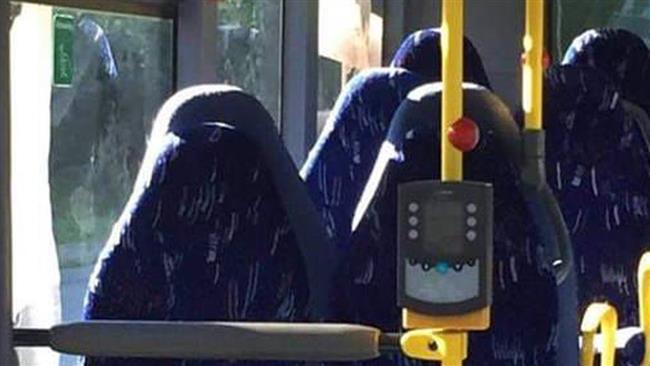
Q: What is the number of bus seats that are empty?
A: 6